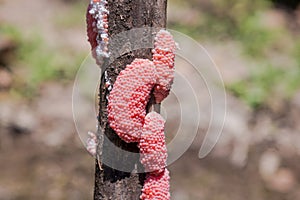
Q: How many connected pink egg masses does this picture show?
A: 4